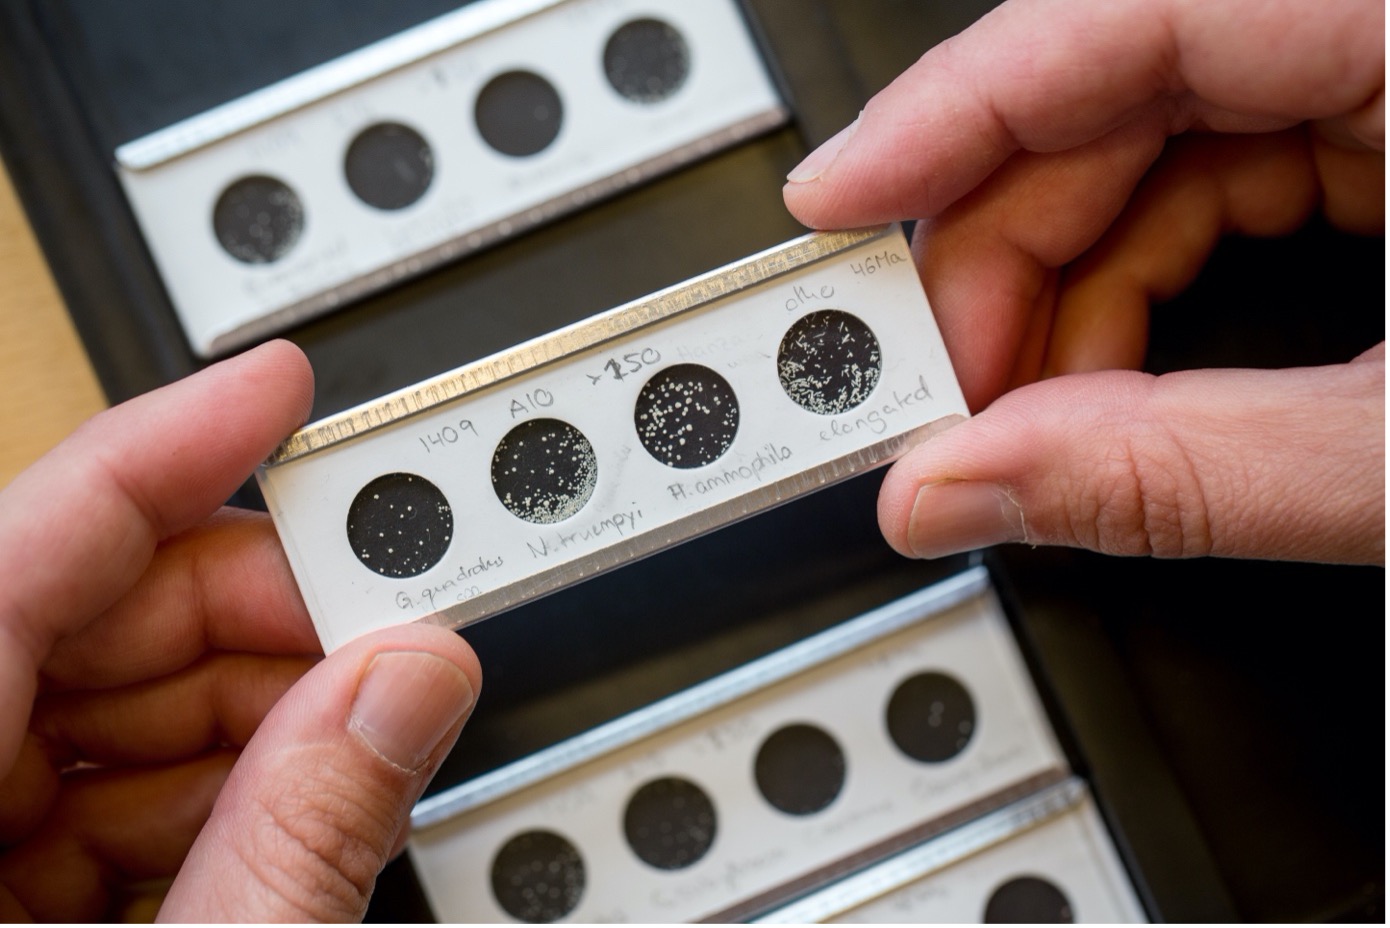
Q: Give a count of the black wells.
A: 13